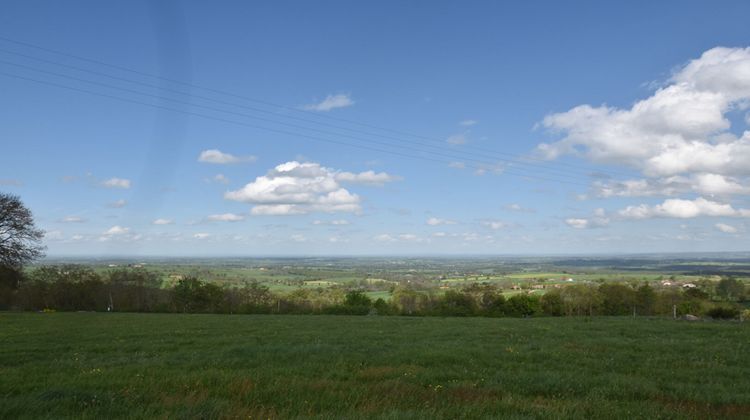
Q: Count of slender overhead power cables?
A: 4